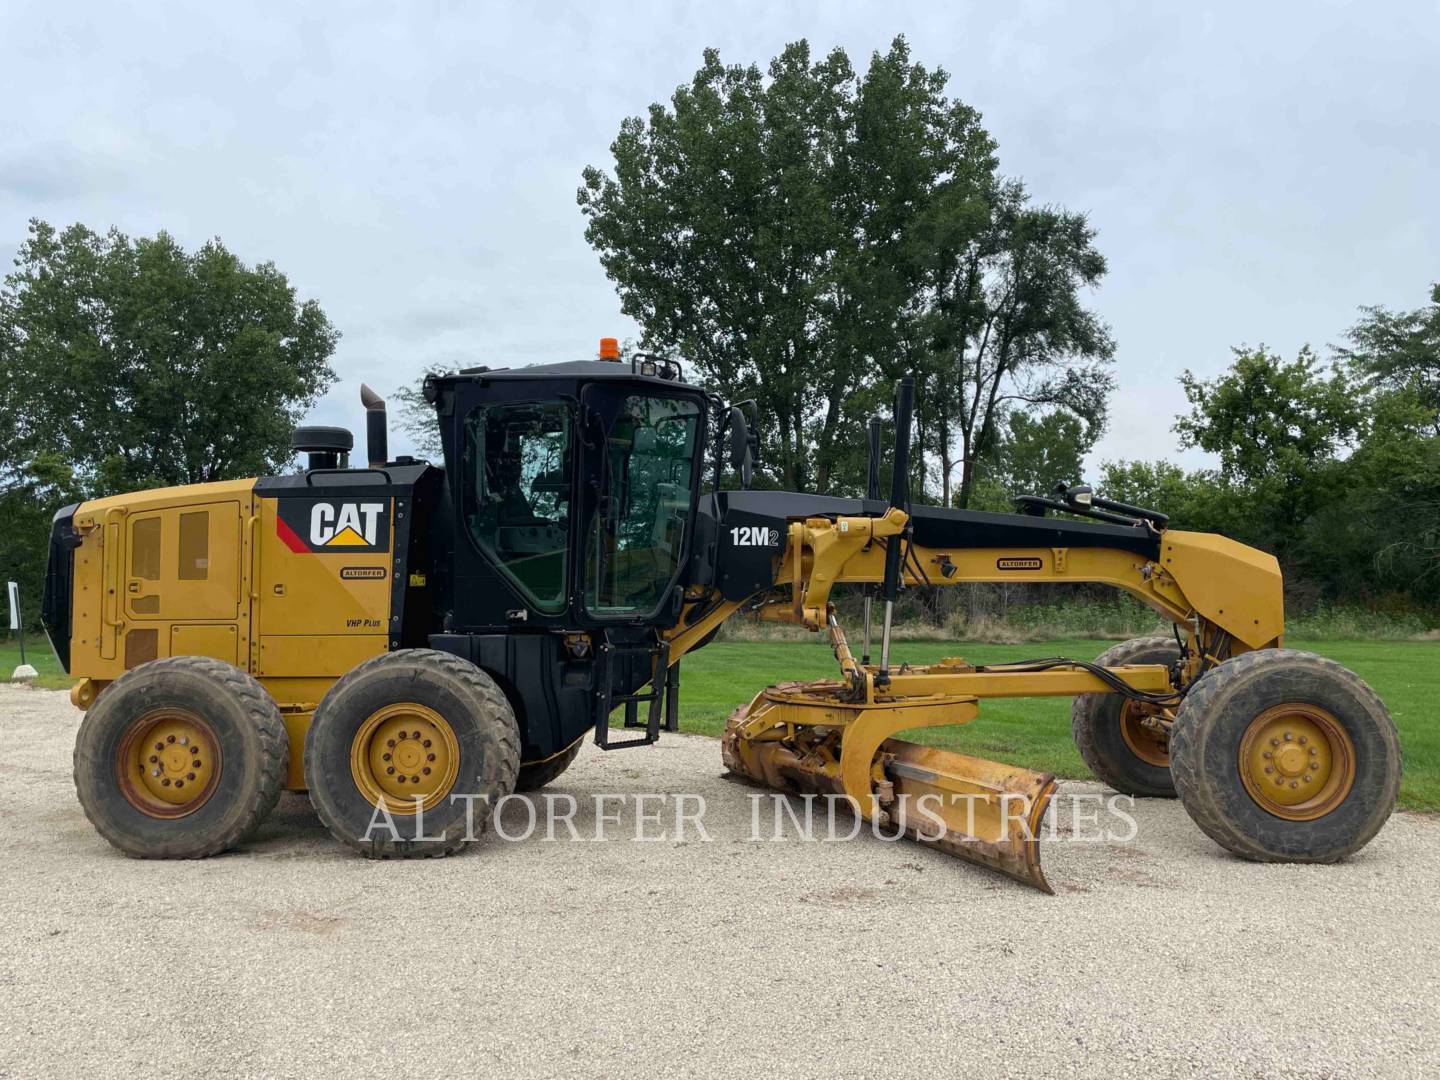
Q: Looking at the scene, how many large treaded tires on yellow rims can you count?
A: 4